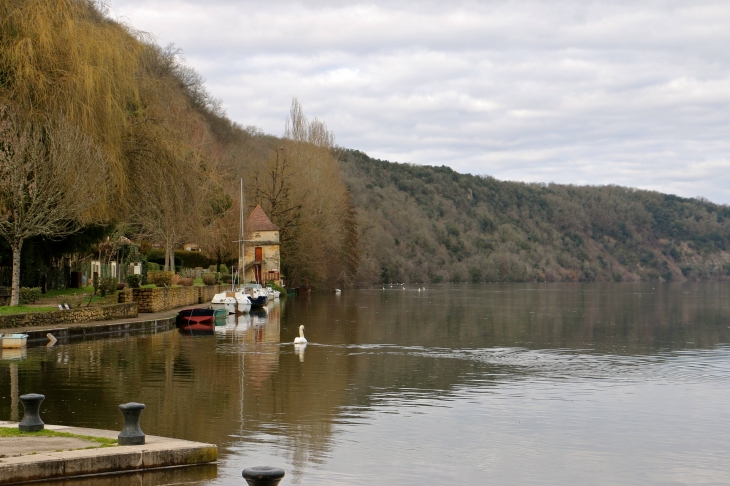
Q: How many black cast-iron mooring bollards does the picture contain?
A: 3